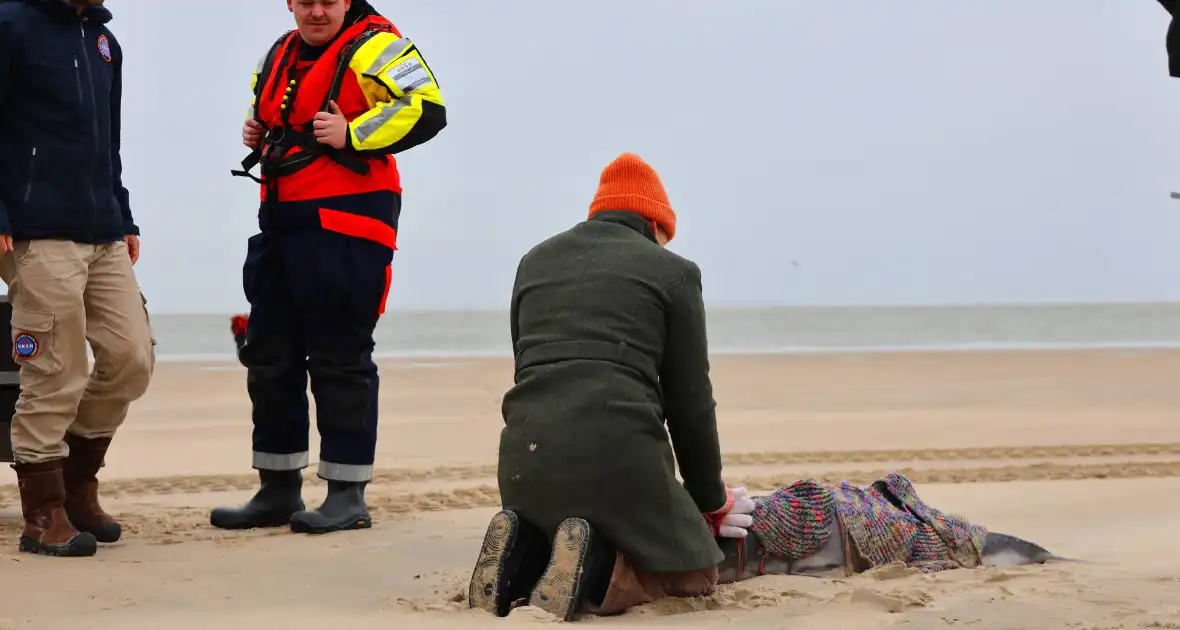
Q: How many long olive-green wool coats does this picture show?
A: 1